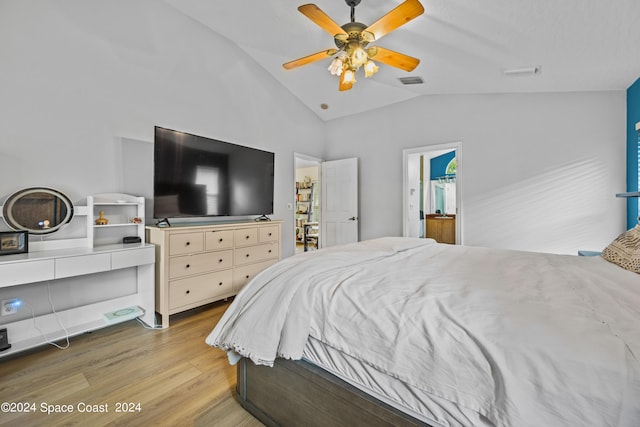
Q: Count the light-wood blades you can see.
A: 5